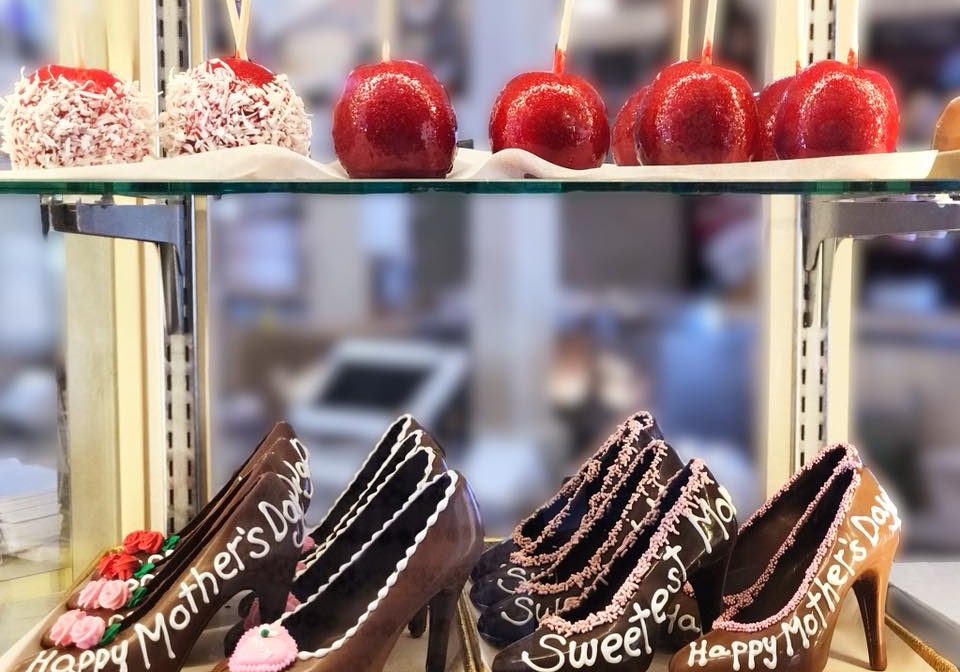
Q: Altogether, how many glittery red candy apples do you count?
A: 6